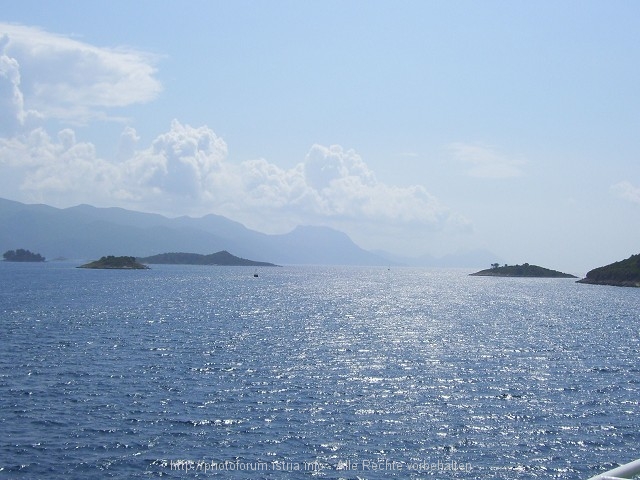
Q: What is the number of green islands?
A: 5